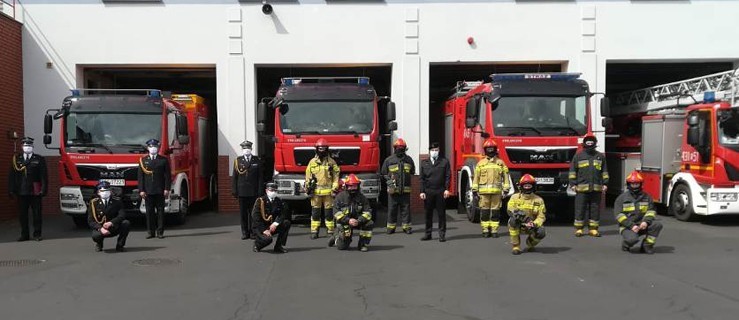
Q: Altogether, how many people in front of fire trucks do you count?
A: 13